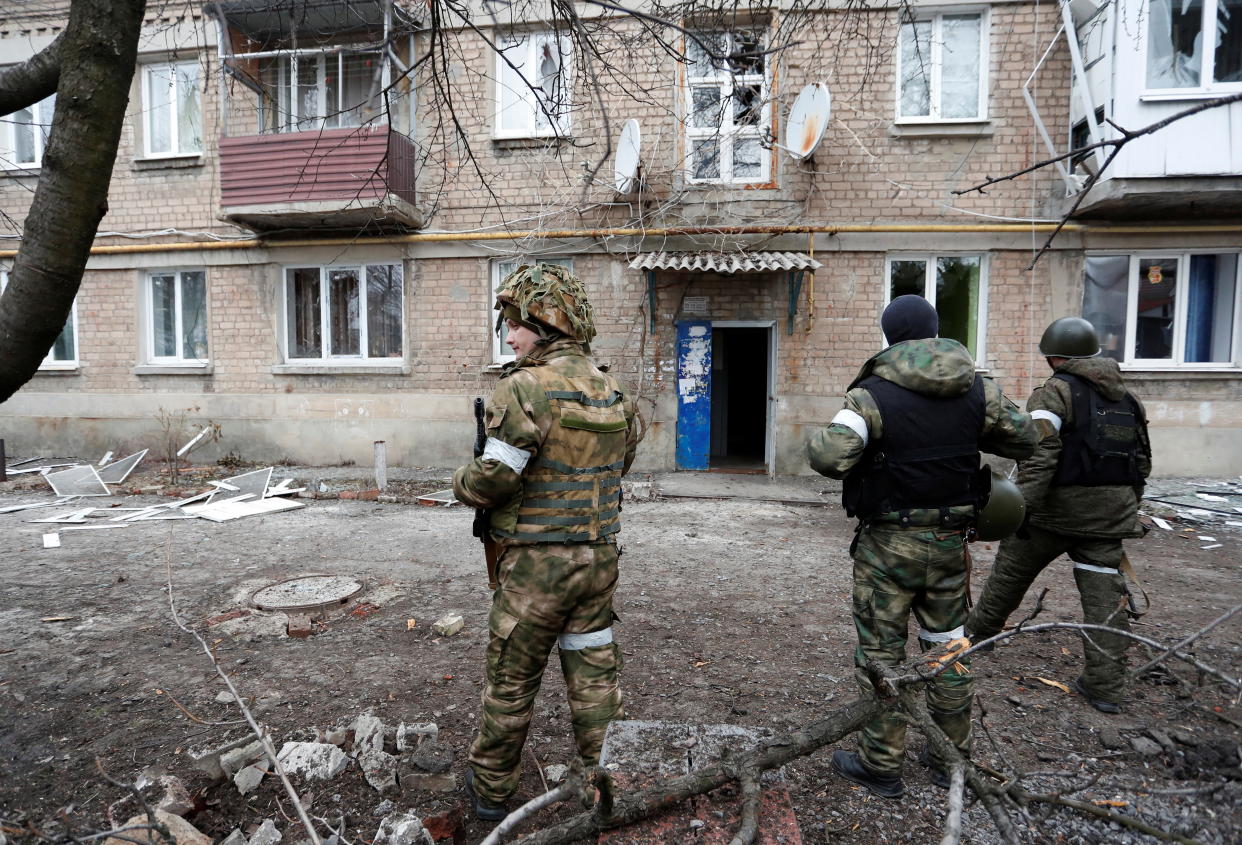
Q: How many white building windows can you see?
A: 13